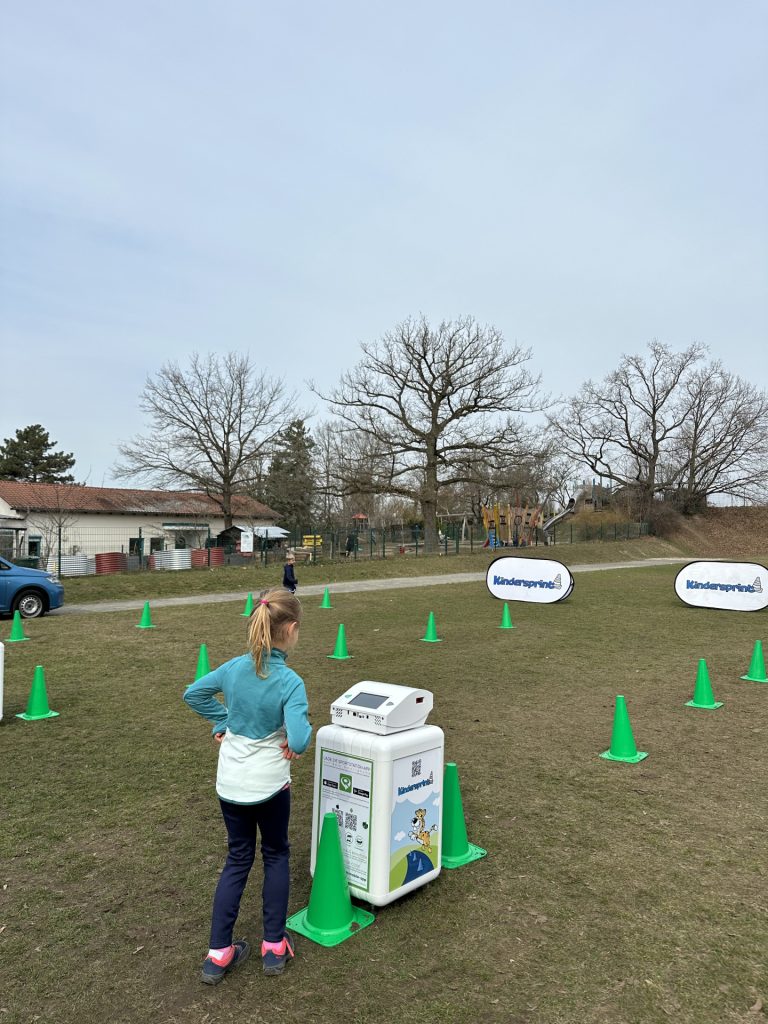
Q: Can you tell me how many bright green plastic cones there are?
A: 14